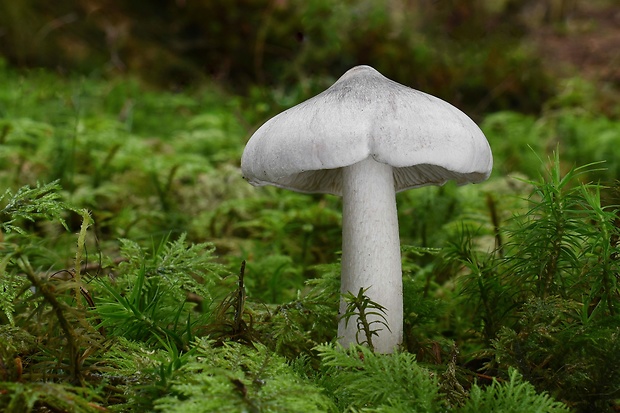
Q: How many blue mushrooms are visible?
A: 0